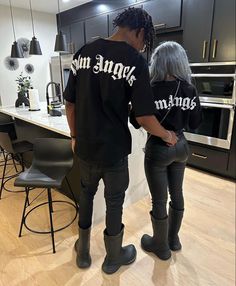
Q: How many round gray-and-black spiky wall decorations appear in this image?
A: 3